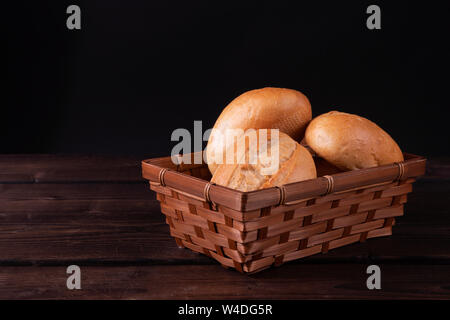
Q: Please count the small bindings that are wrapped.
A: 5